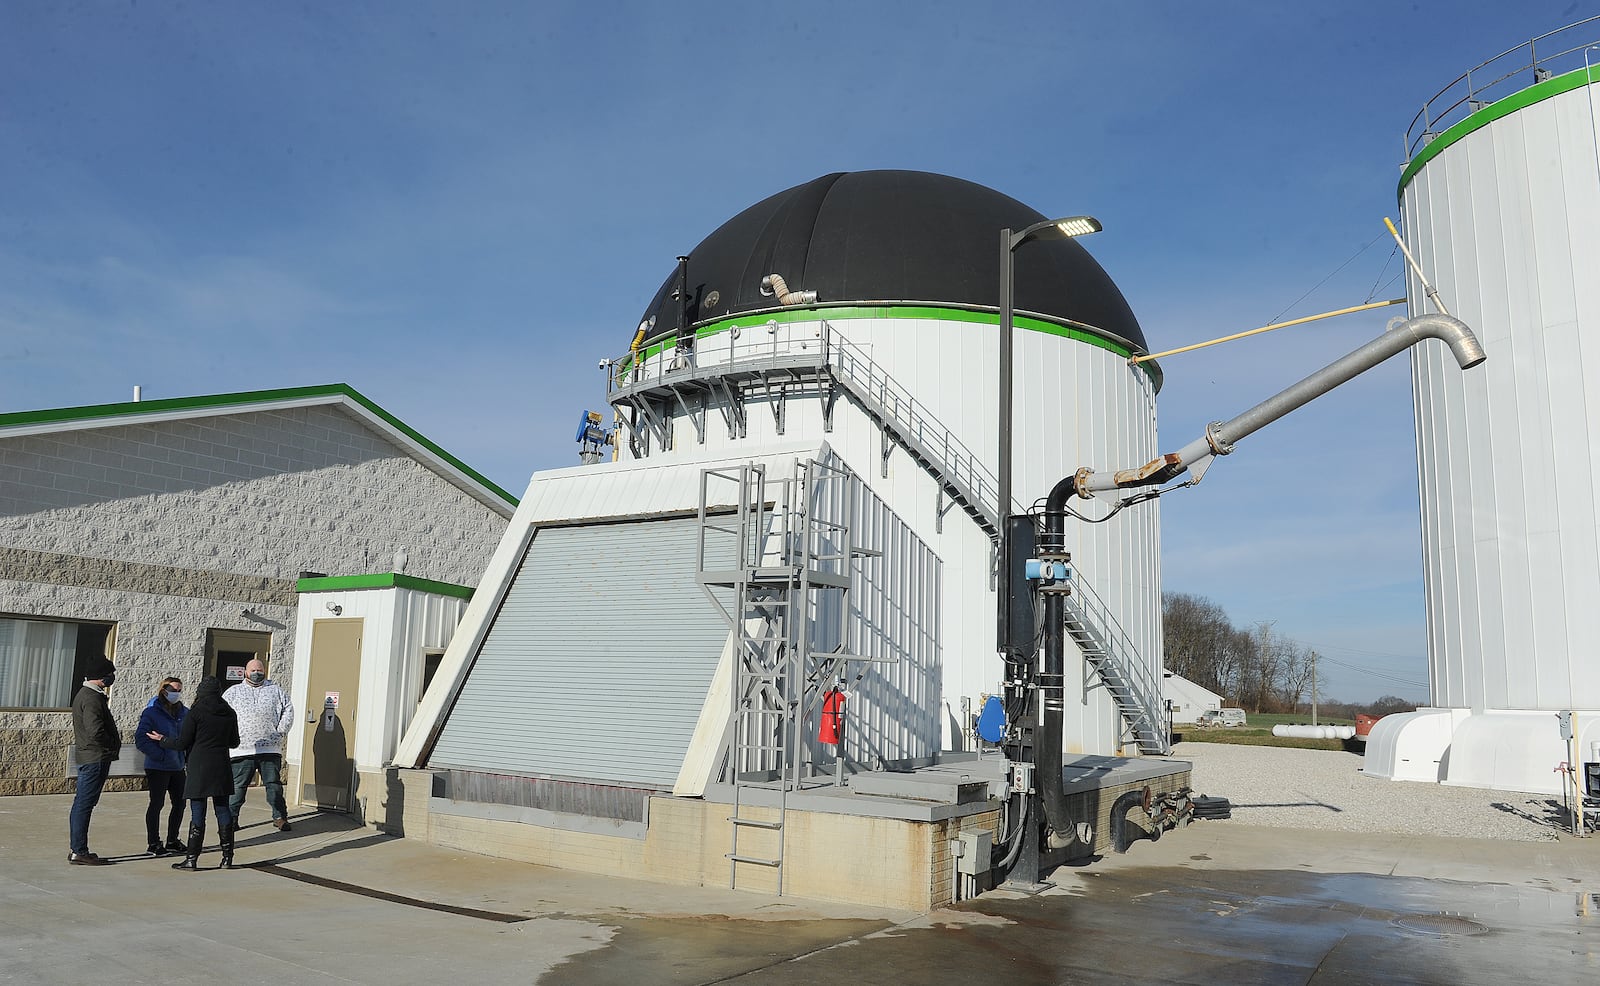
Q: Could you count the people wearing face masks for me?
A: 3